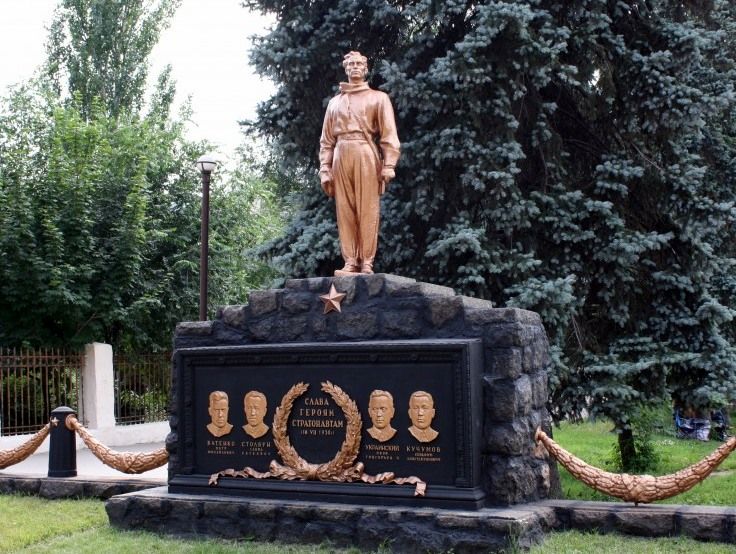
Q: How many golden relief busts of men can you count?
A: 4